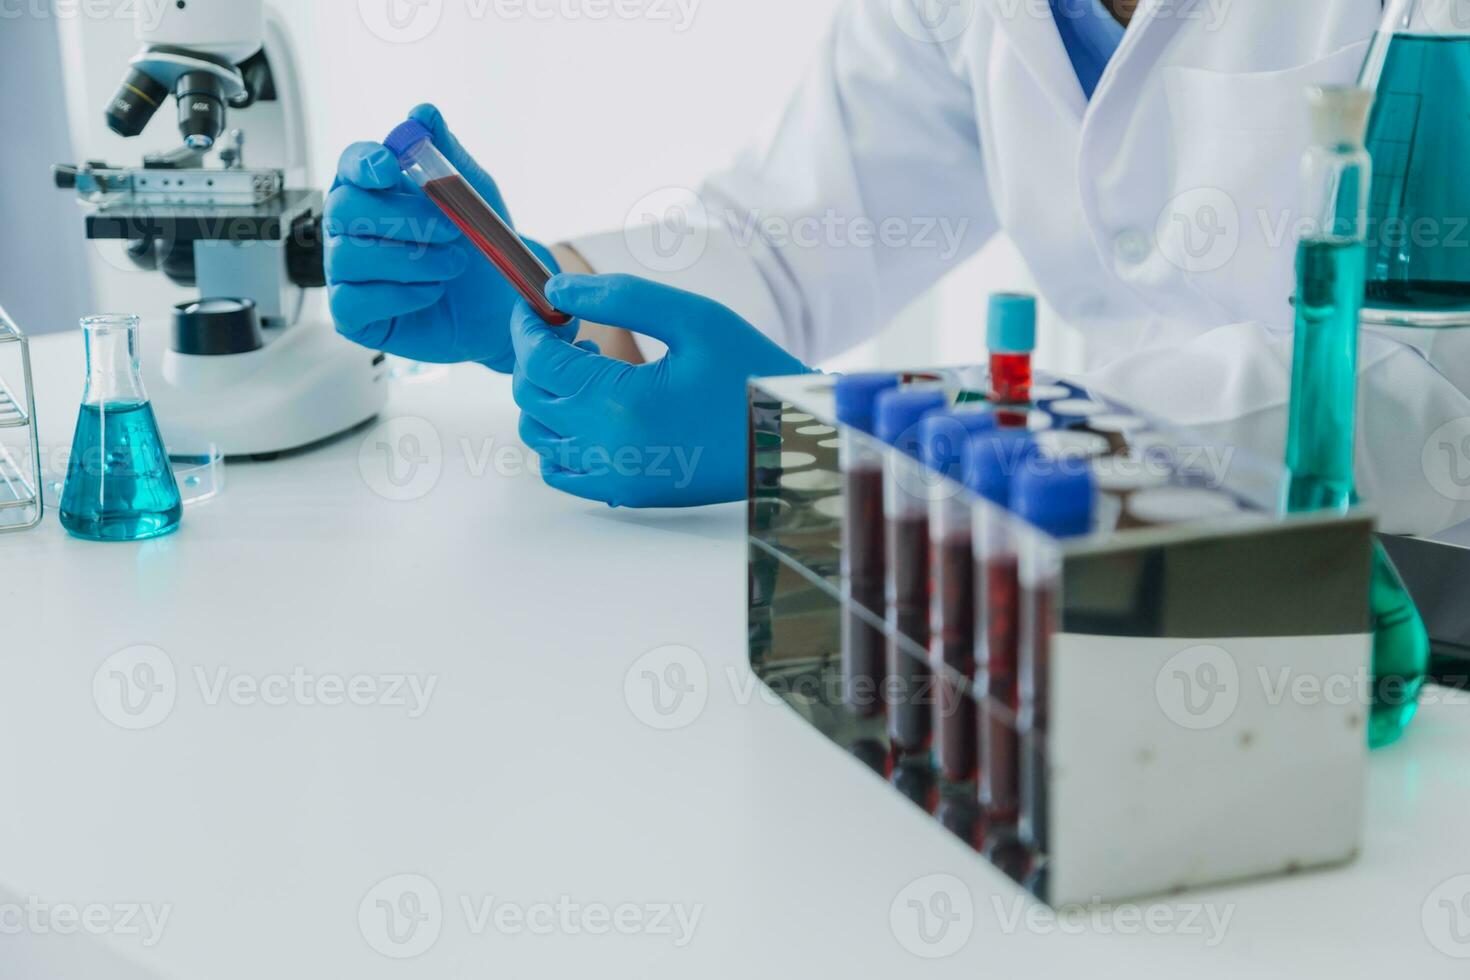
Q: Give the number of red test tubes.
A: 7